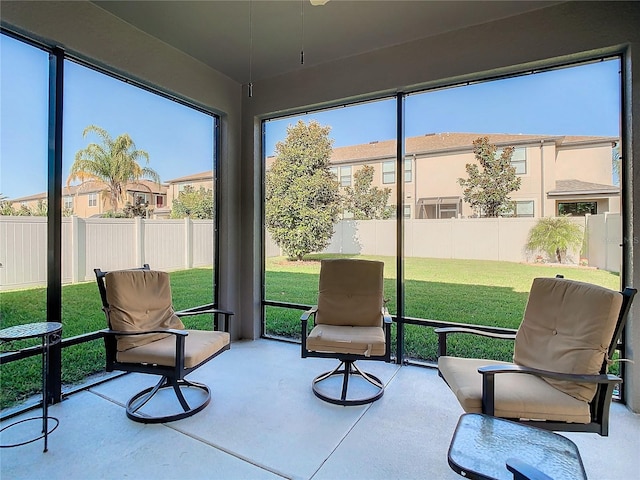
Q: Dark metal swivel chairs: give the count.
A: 3